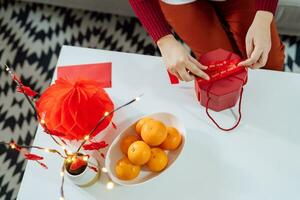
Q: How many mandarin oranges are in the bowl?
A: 7